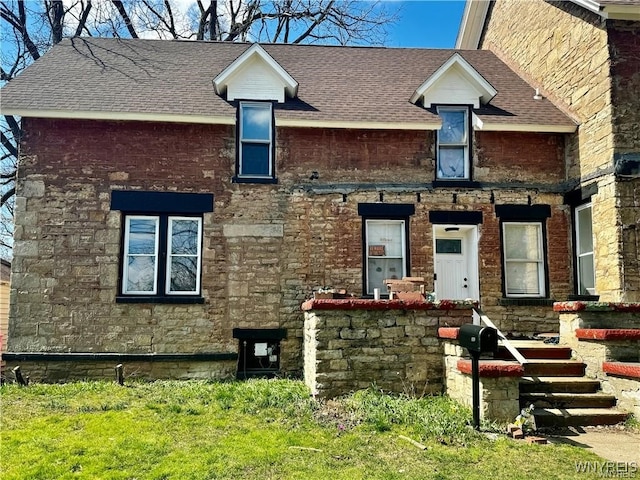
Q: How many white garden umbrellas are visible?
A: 0